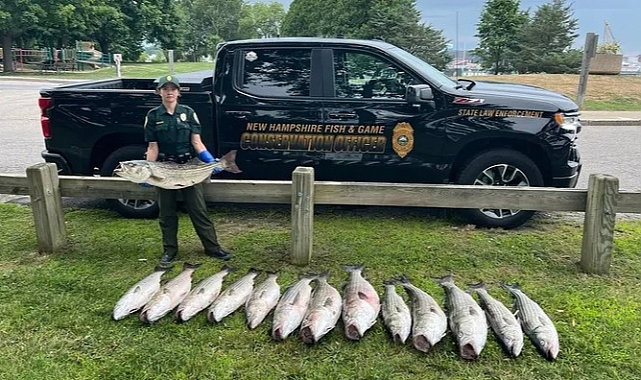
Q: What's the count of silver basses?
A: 14